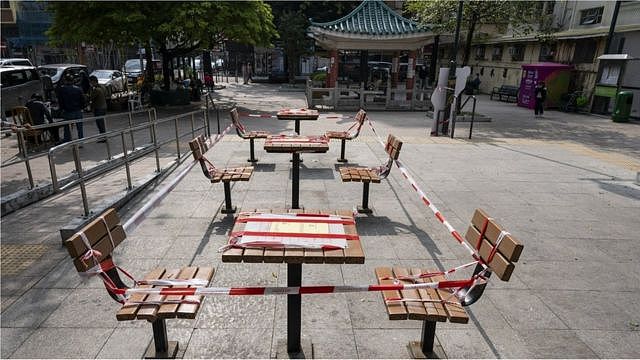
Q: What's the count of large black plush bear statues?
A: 0